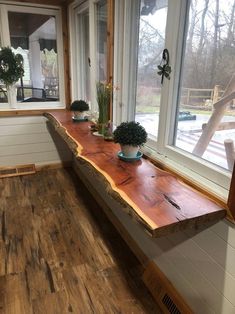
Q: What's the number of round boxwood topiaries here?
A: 2